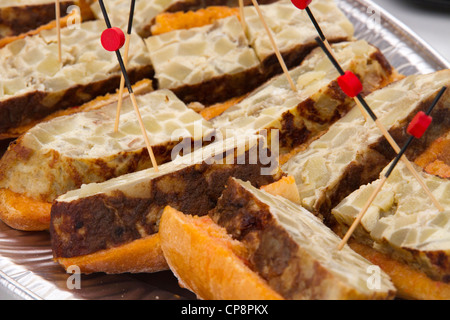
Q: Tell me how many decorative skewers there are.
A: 8